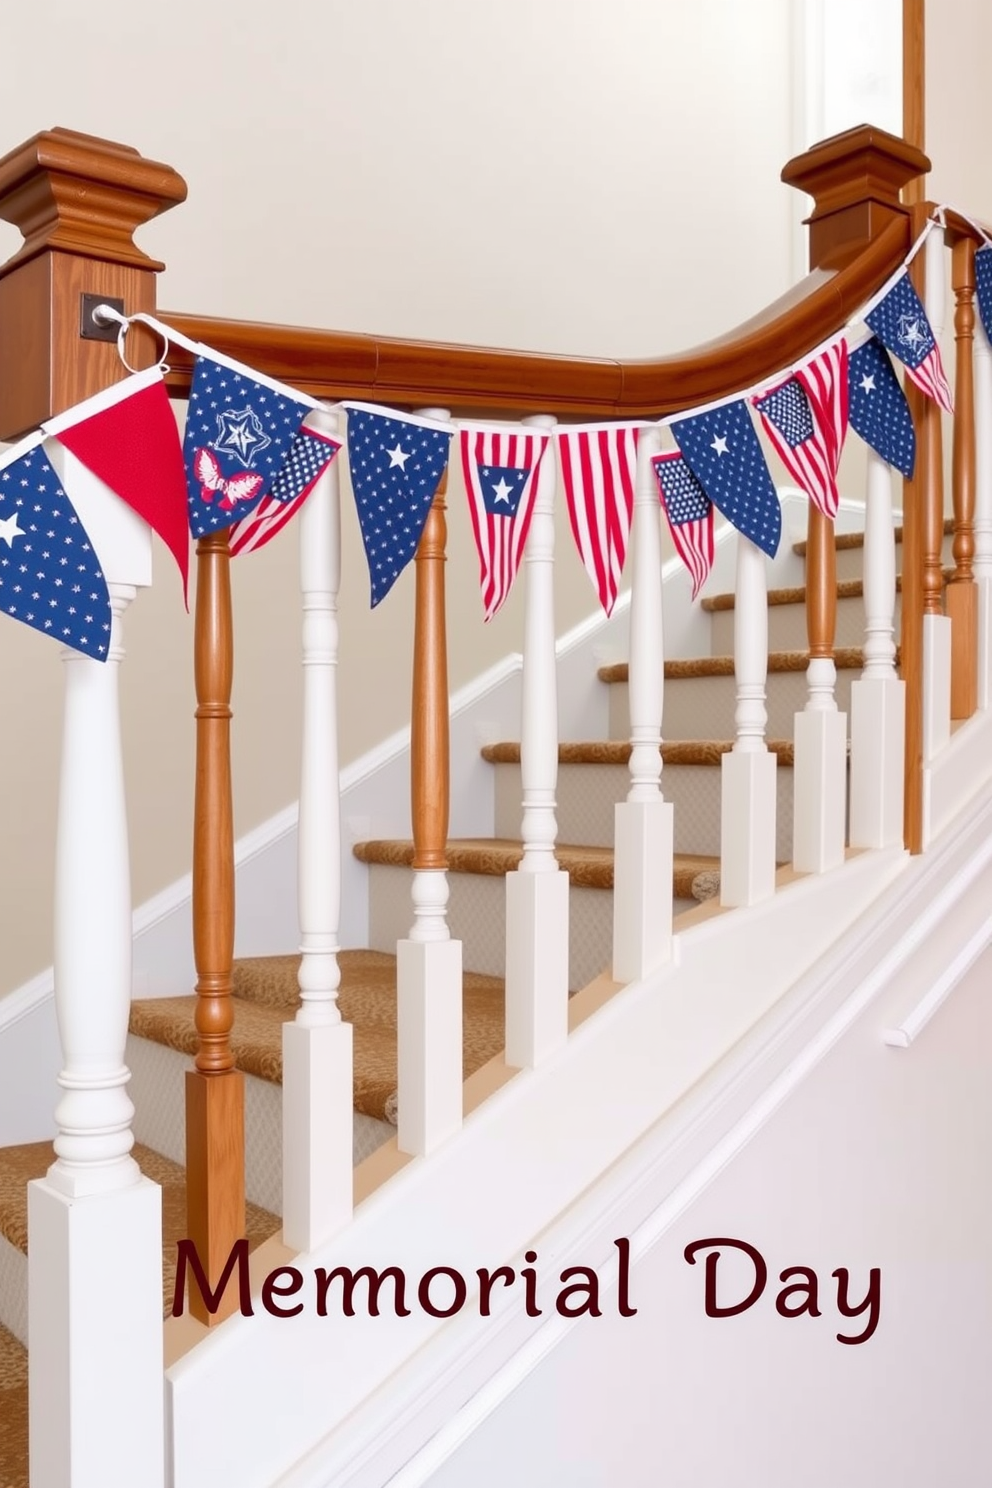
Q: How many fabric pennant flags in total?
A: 13